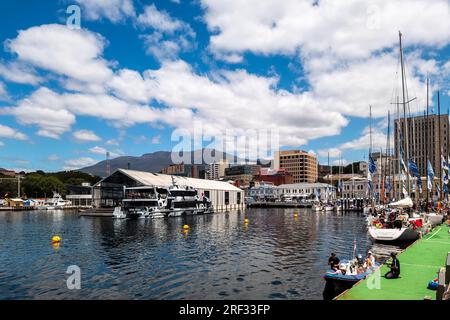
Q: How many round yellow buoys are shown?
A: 4